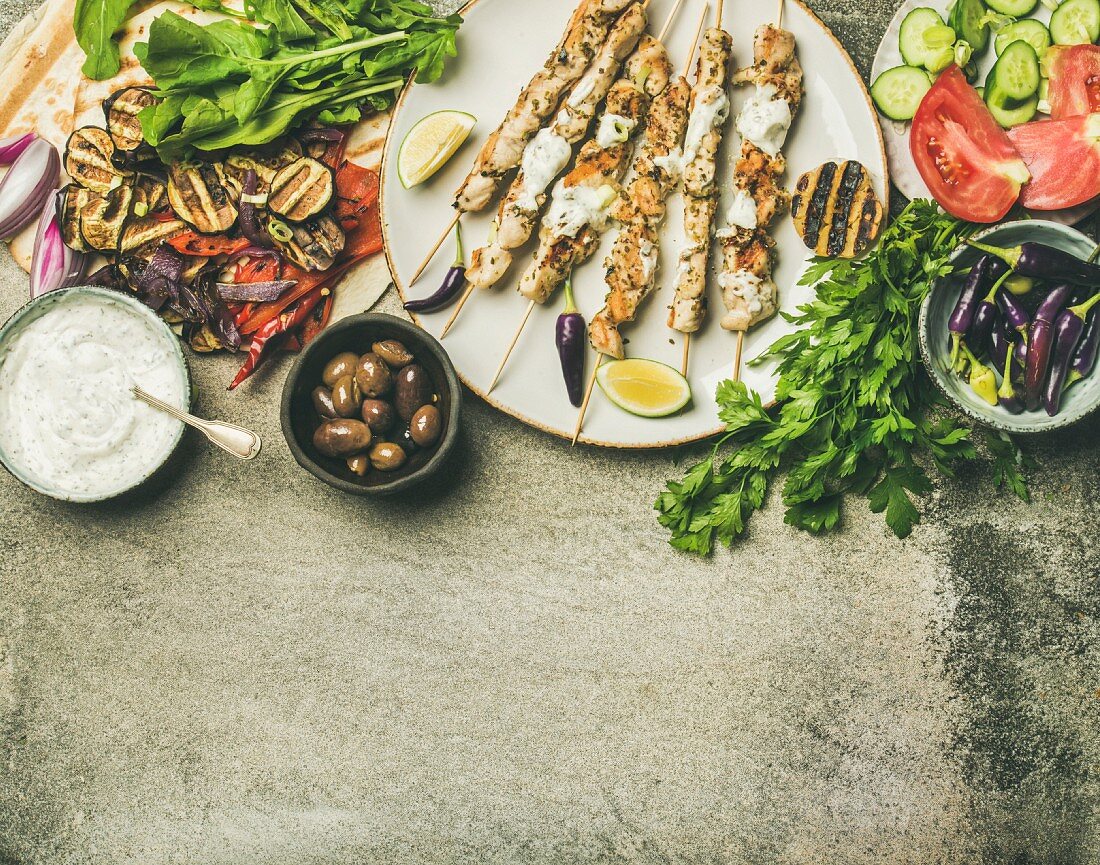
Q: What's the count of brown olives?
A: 11